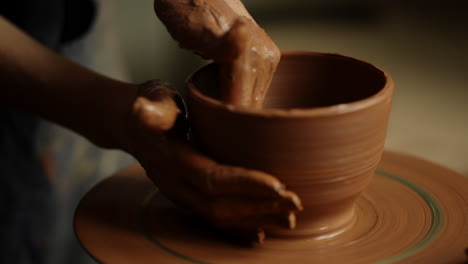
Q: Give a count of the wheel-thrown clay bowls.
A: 1